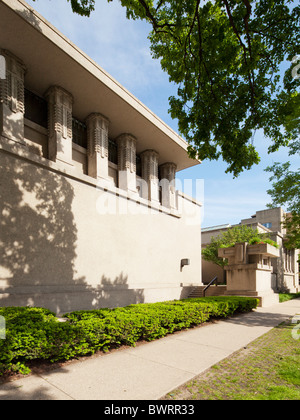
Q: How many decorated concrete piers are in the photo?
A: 6